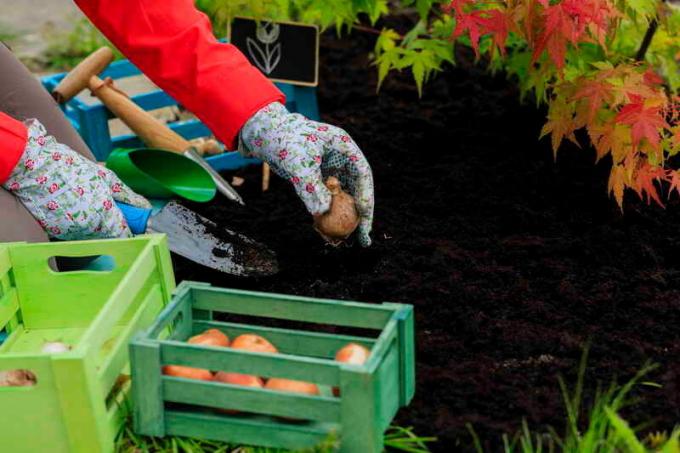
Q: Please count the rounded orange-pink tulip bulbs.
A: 6